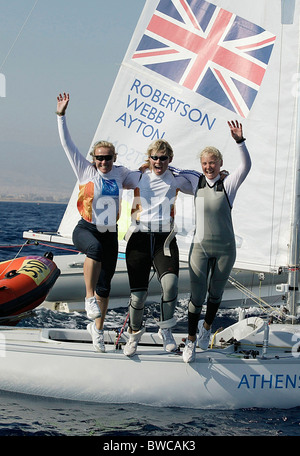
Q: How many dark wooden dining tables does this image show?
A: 0